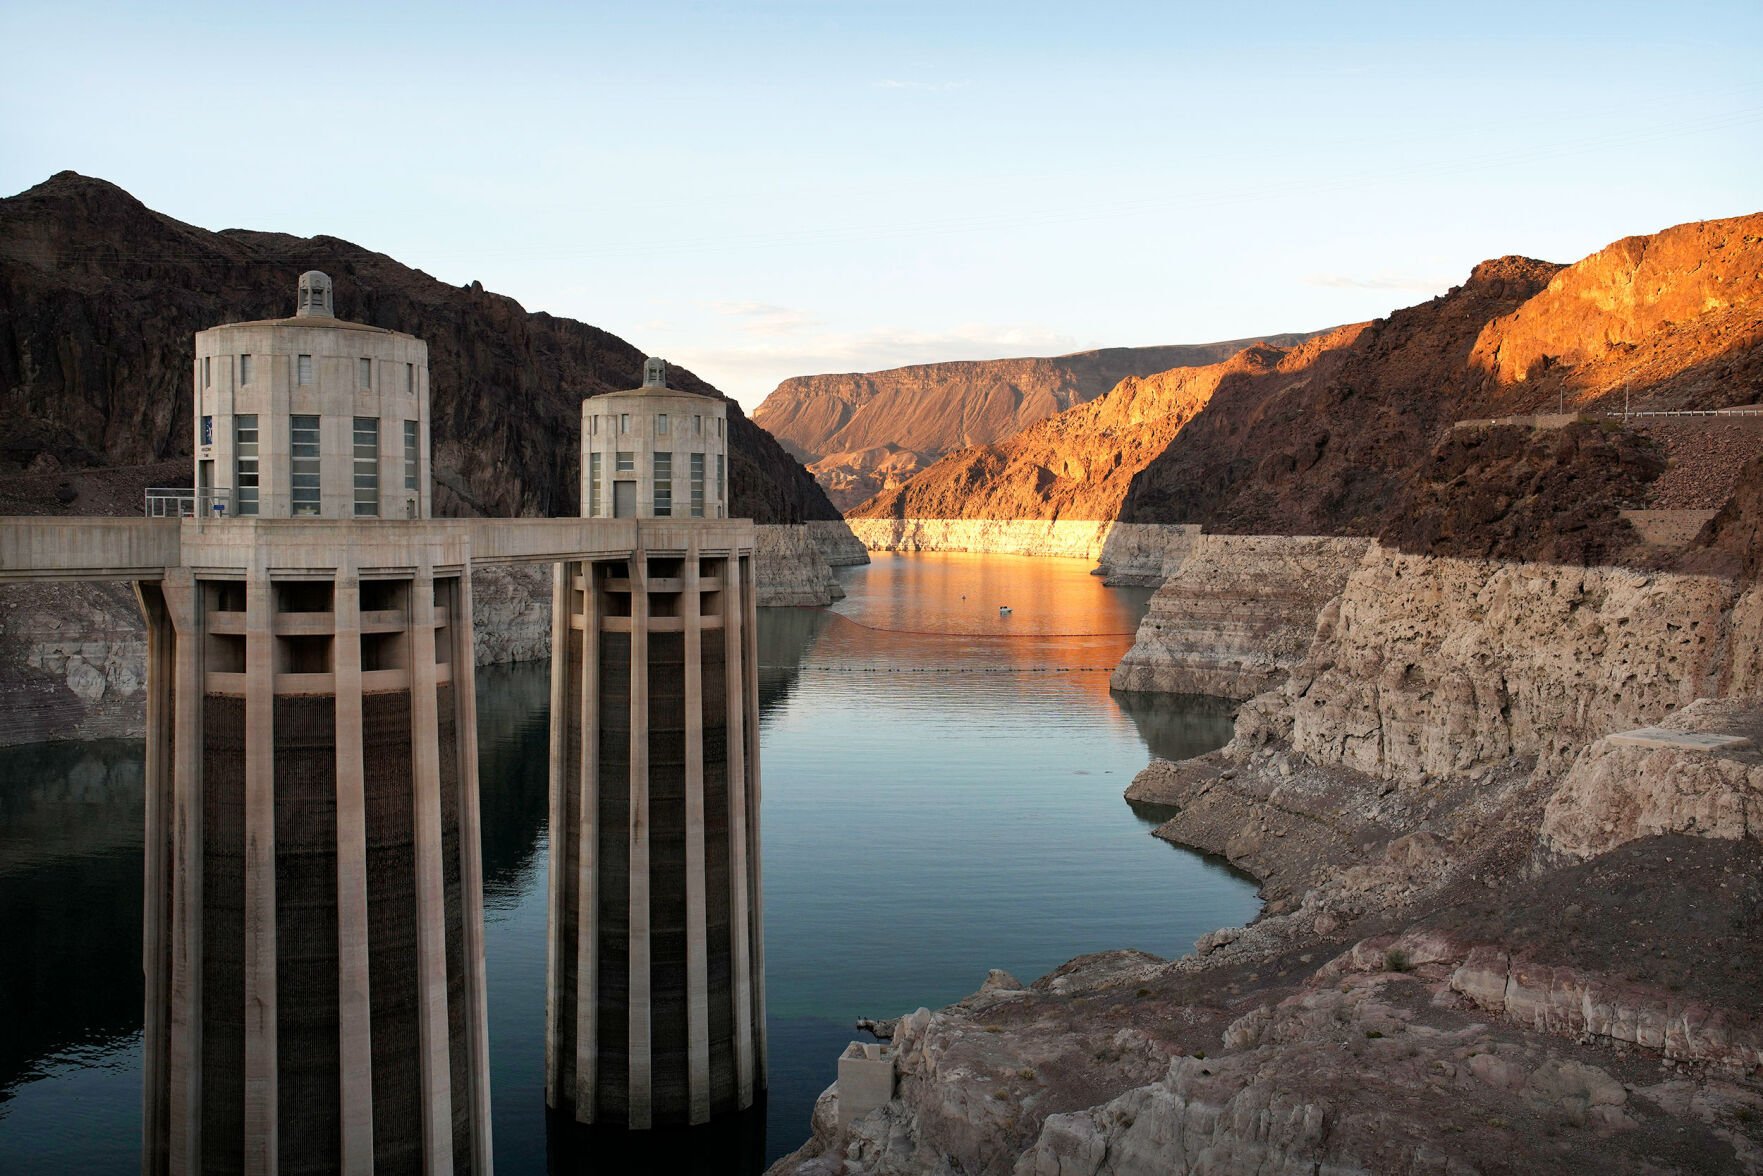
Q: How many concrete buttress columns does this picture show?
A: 12